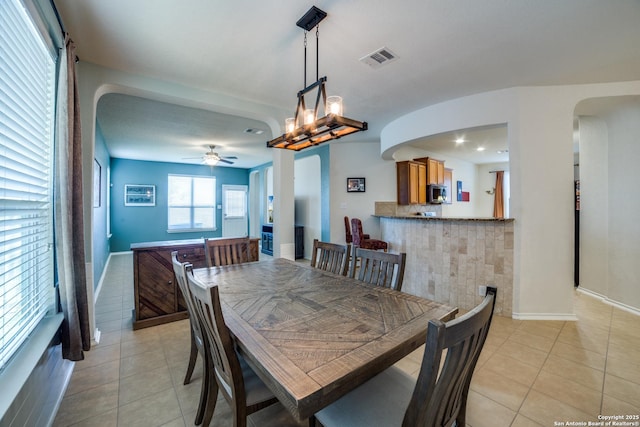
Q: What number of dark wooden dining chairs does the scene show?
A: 6